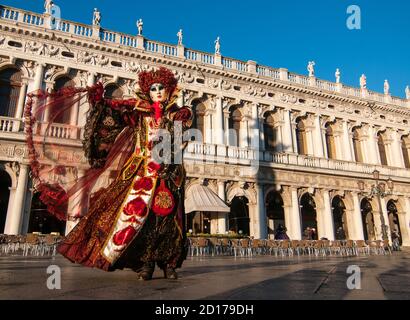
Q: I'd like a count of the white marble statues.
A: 10